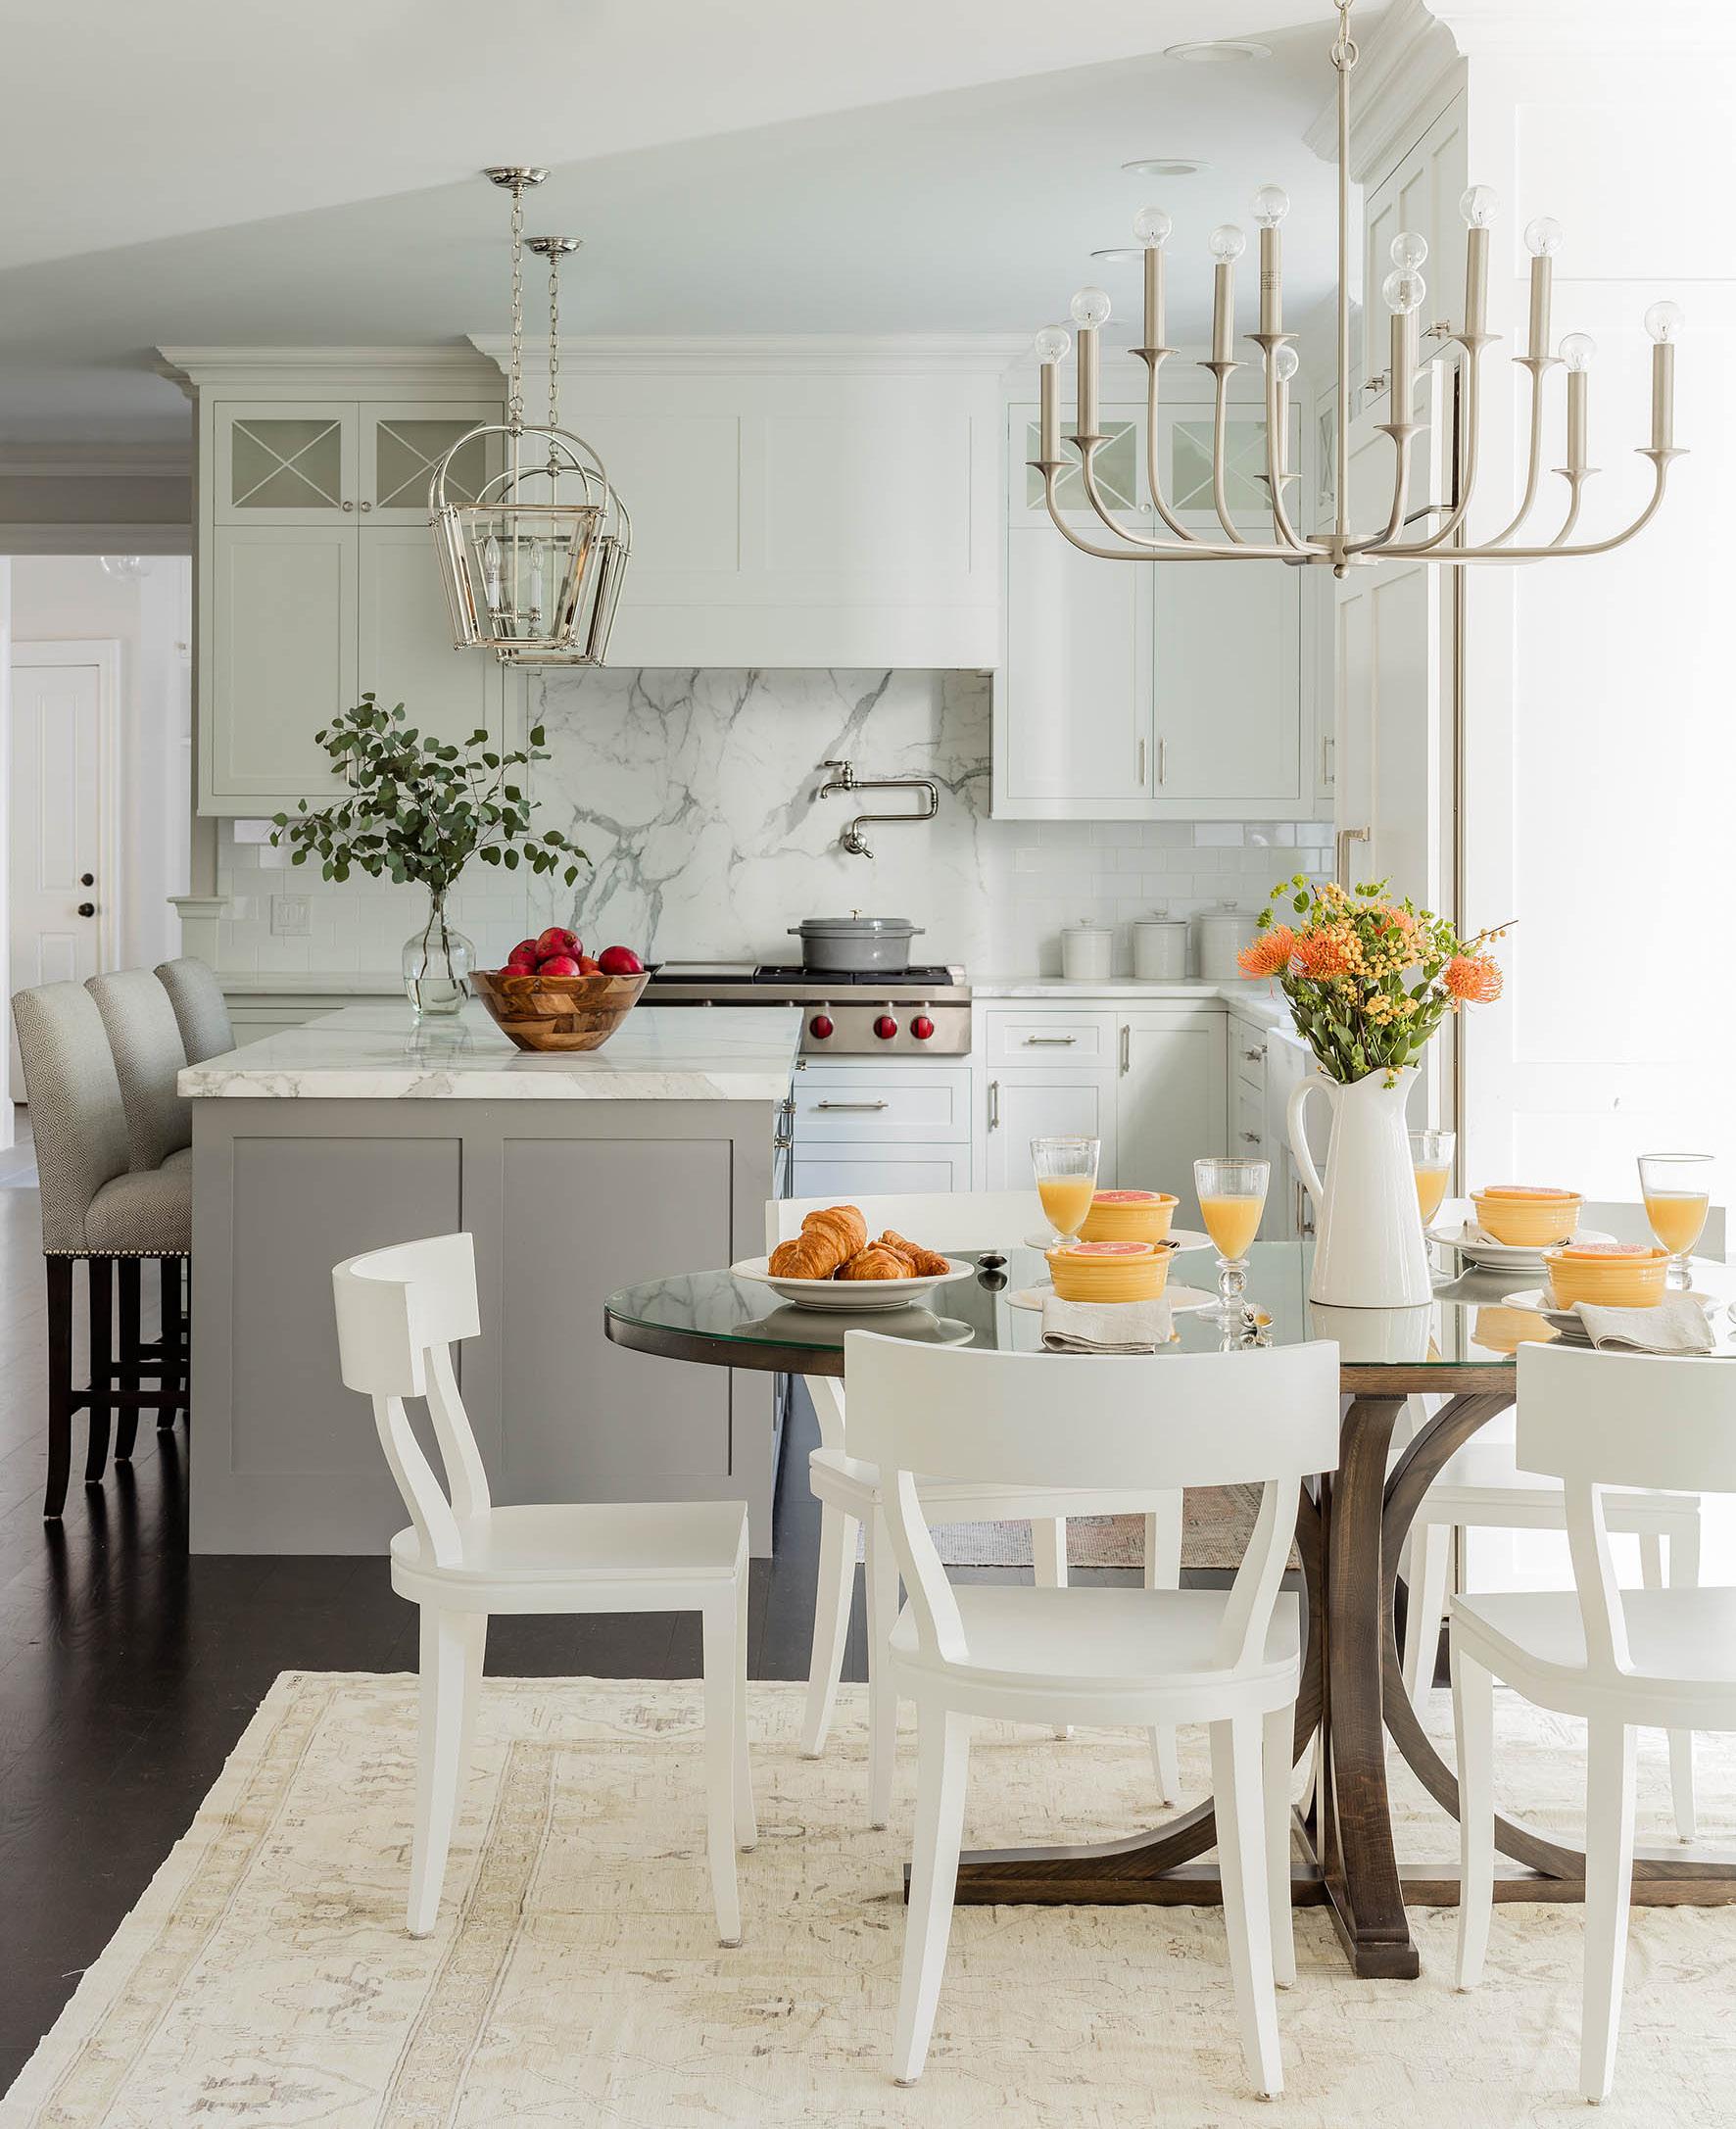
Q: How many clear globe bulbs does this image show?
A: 12